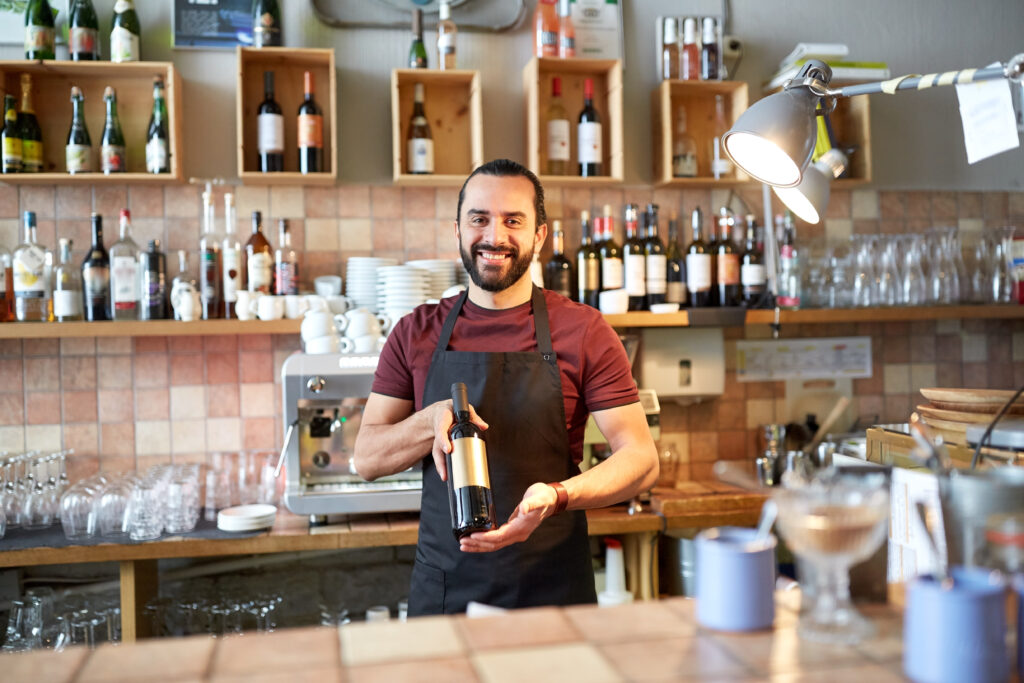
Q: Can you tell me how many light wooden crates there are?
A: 6